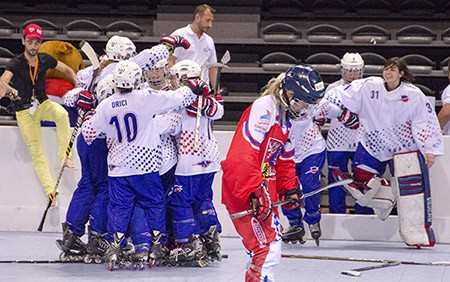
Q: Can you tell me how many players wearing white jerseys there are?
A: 8